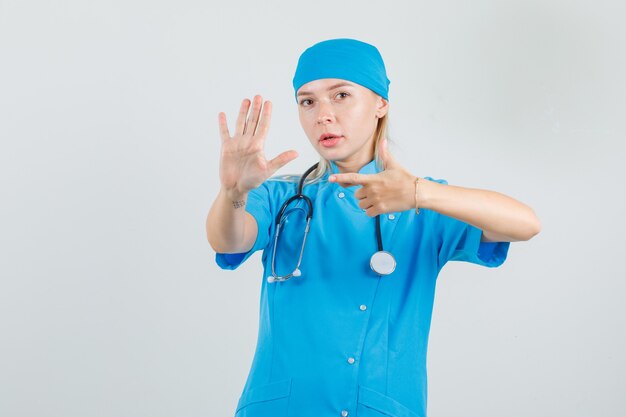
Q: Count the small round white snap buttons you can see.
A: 5